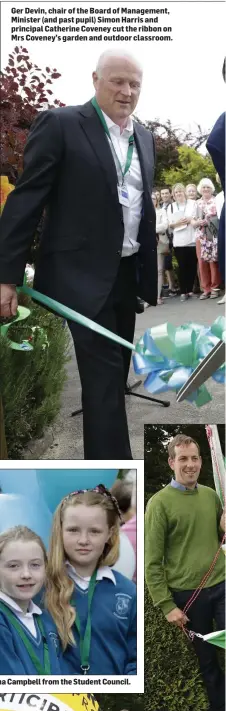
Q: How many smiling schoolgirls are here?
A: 2